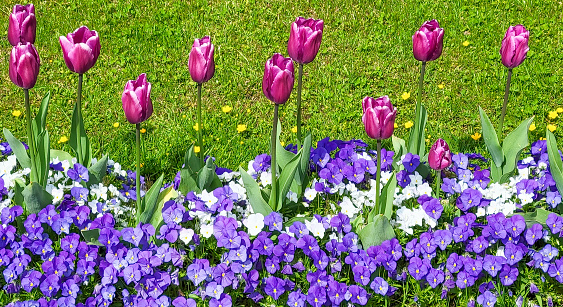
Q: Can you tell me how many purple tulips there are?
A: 11